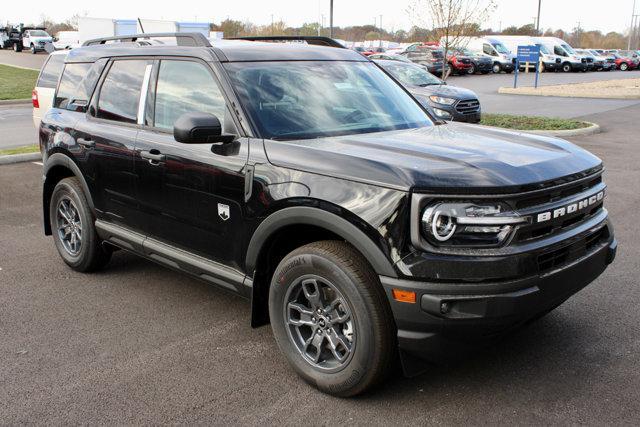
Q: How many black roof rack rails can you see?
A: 2